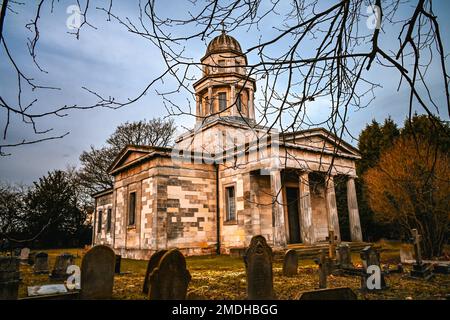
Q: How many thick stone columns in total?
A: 4